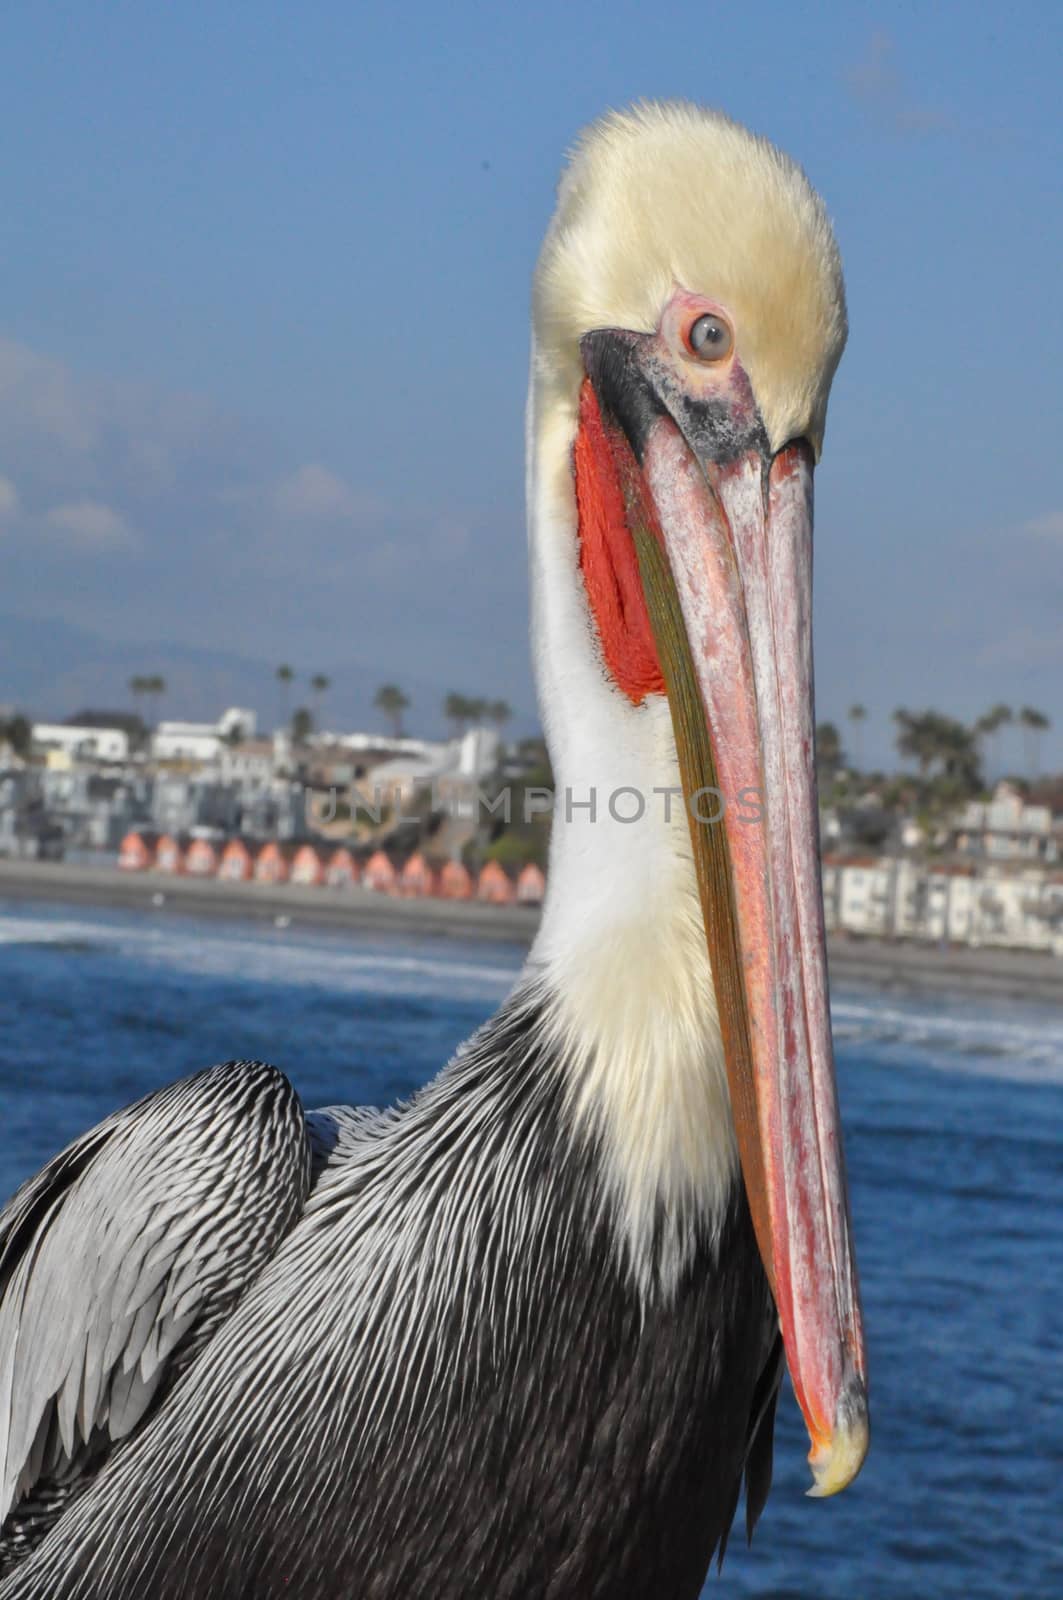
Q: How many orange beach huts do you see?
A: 12